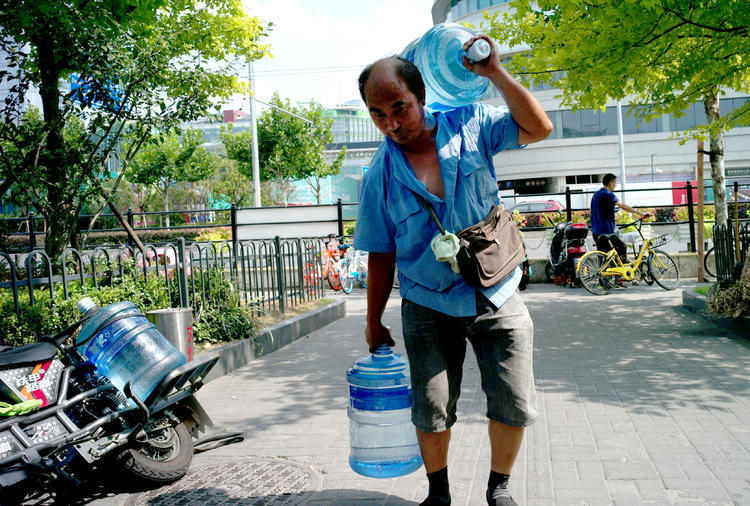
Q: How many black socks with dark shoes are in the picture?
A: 2